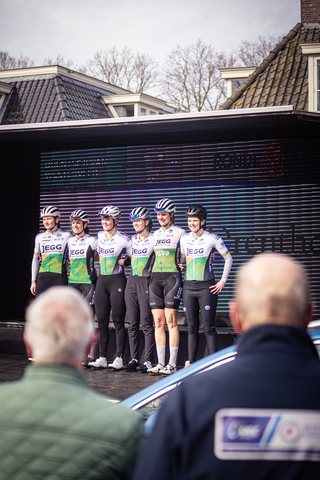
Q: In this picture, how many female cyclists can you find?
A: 6